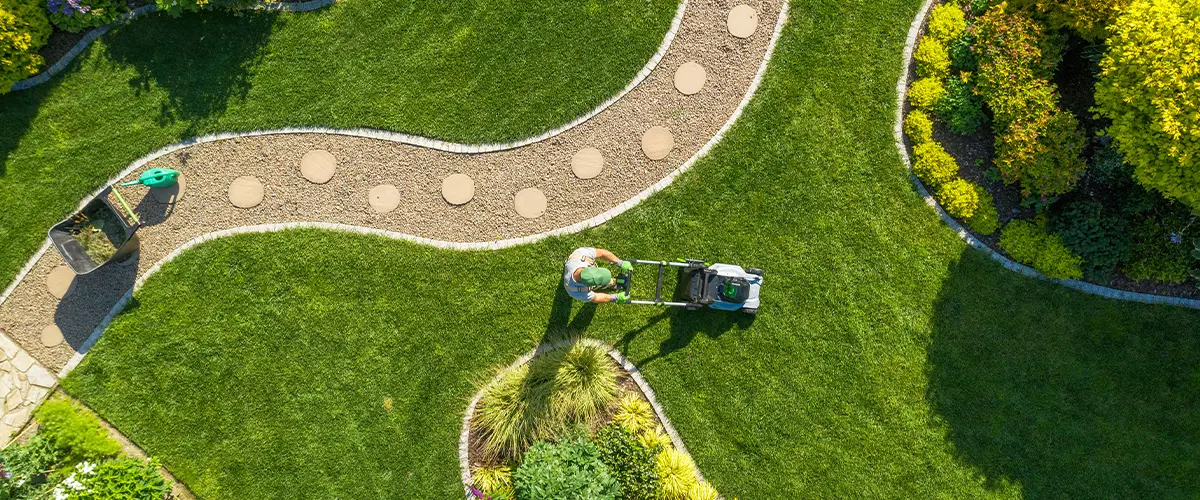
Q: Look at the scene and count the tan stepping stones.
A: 12